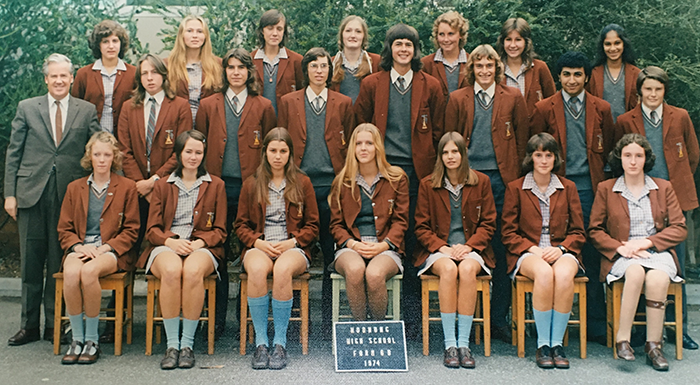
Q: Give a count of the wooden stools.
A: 7